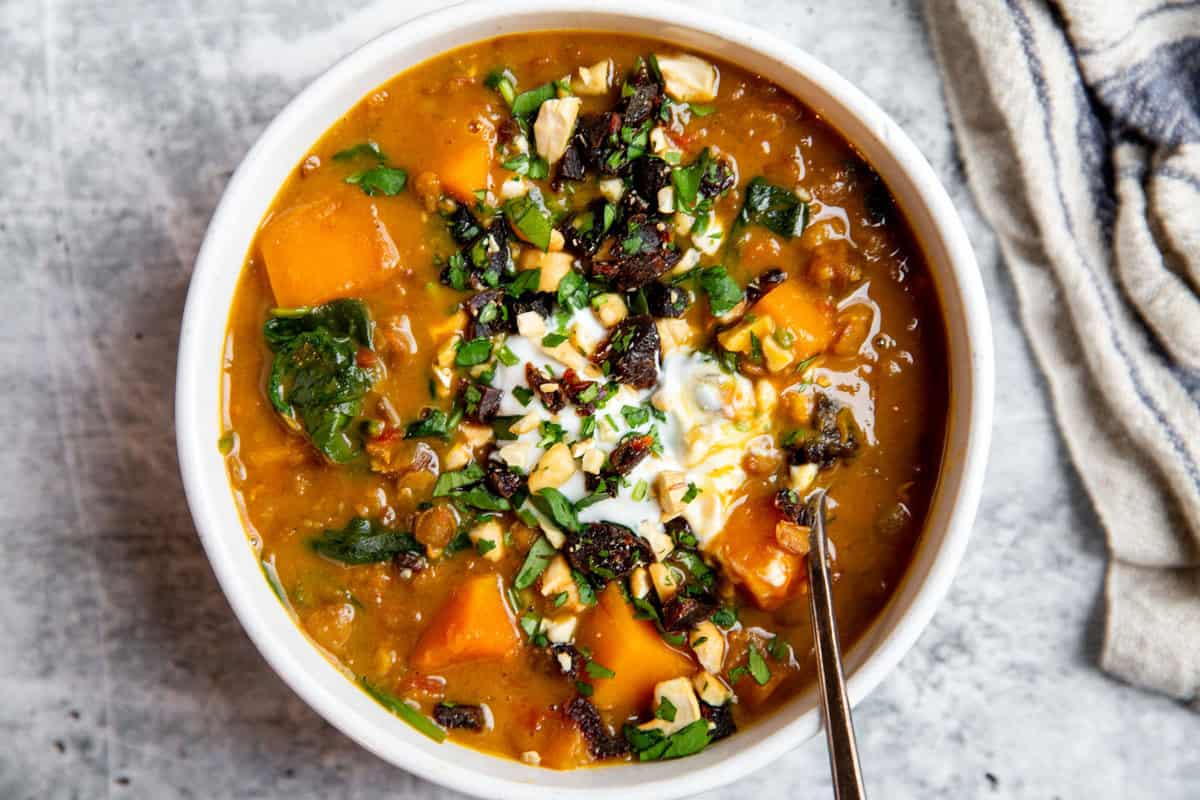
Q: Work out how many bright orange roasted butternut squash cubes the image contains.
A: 6